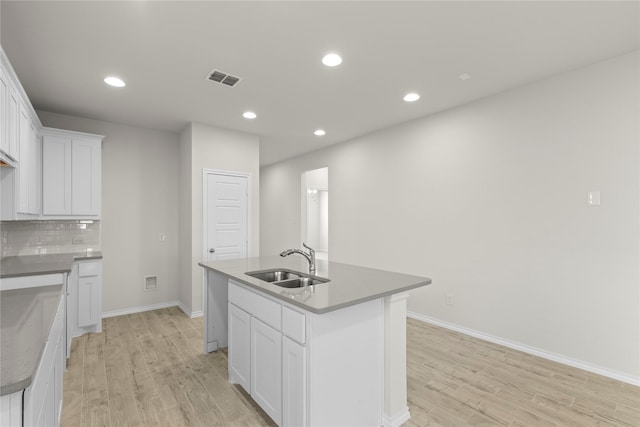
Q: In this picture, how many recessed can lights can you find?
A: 5